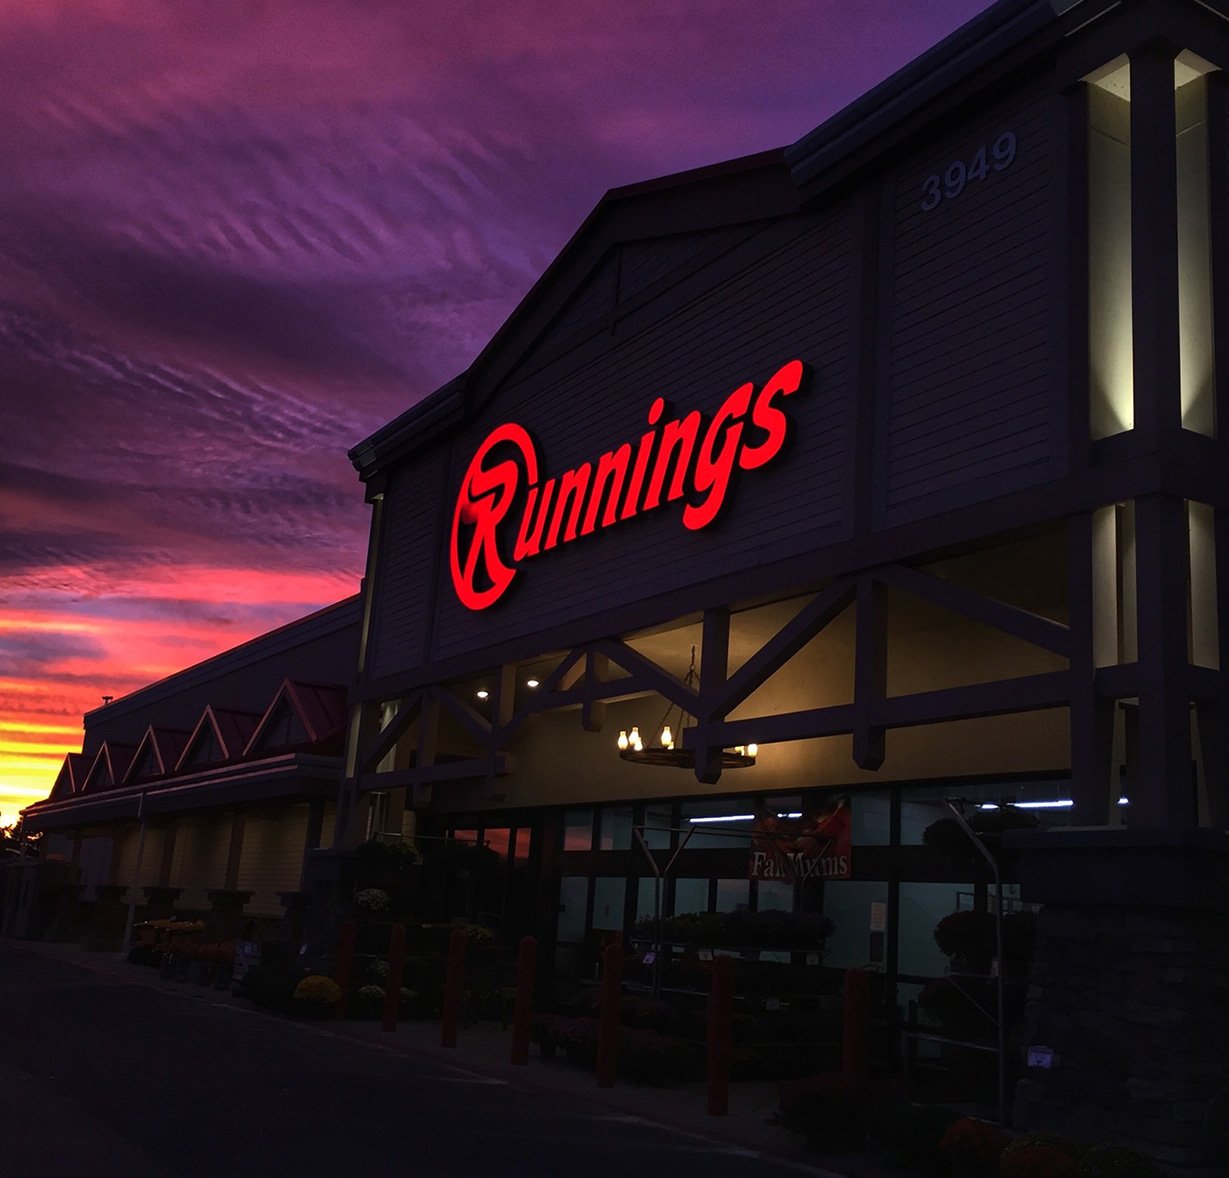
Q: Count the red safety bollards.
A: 7